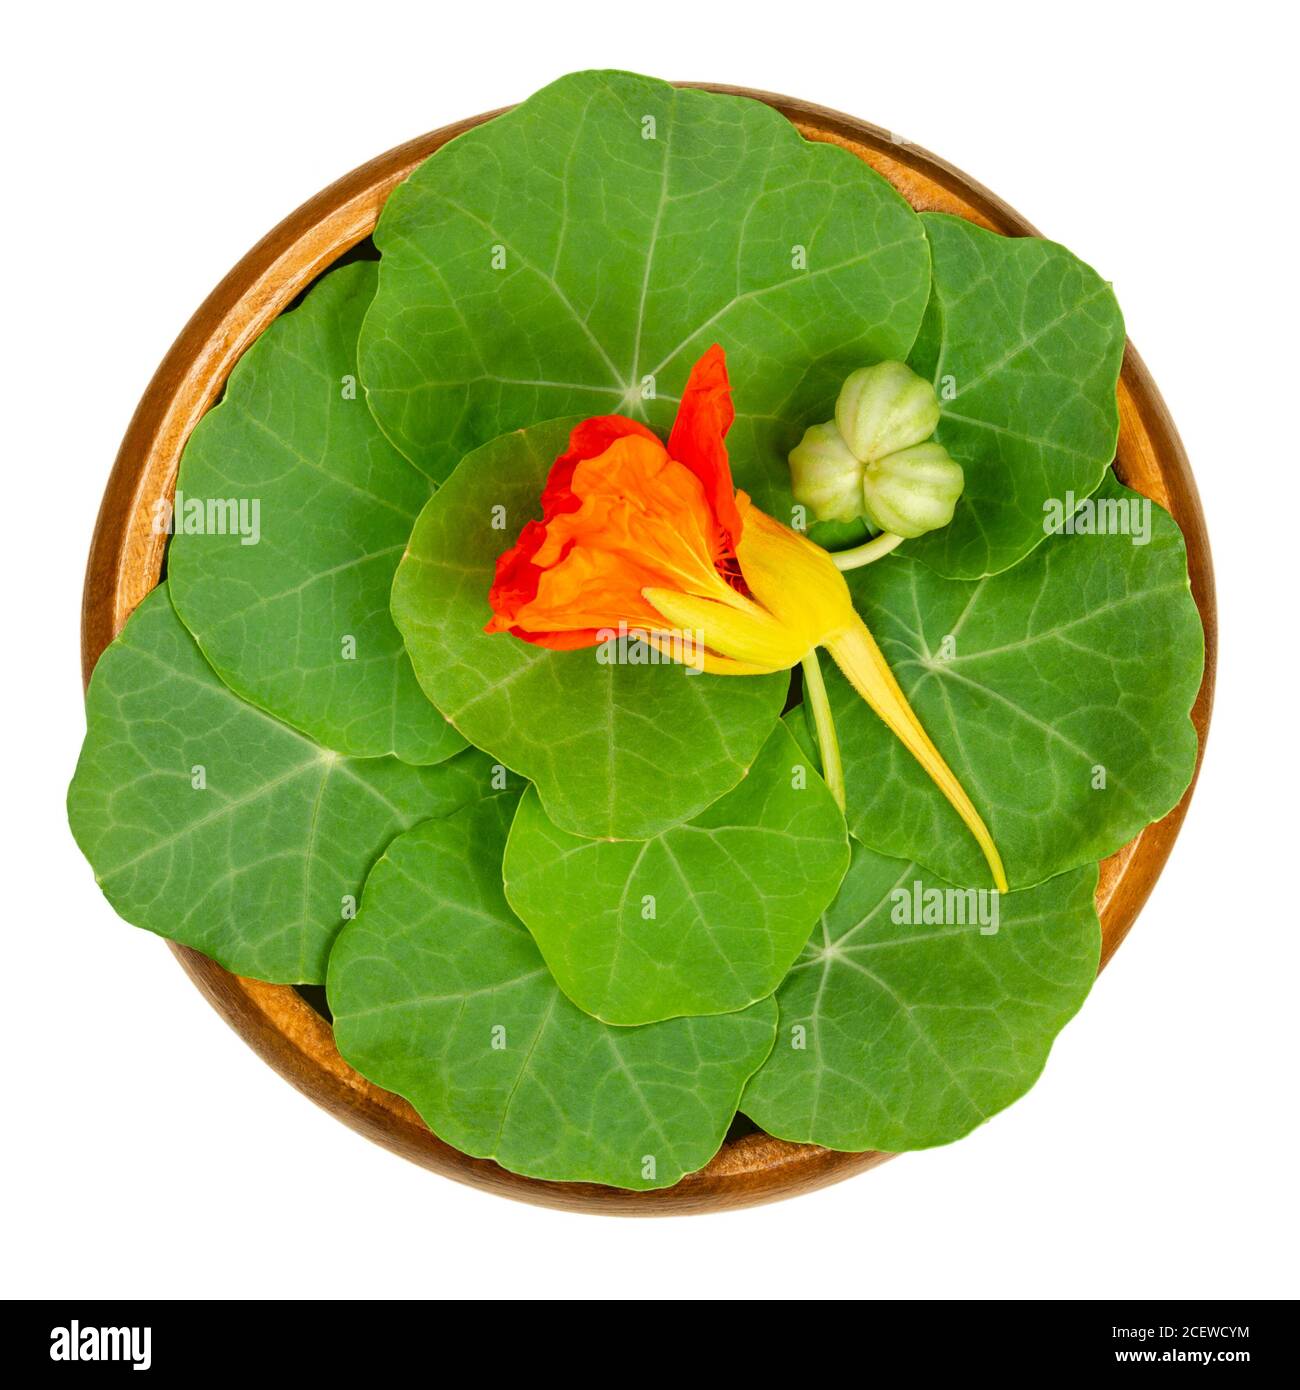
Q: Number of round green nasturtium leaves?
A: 9